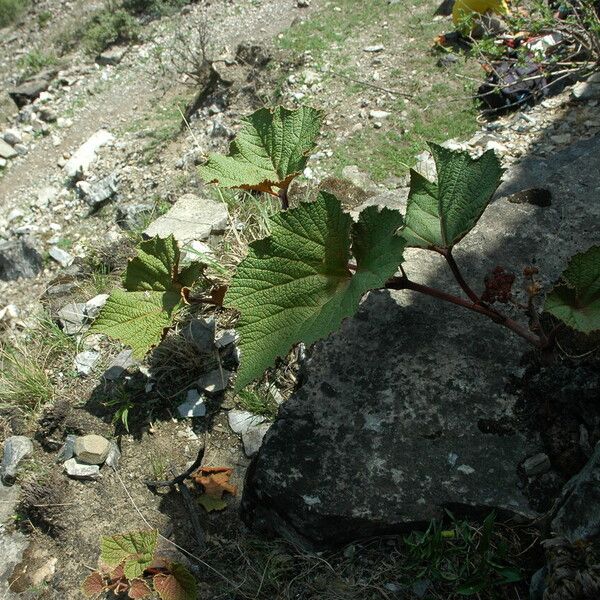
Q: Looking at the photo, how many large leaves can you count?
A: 5